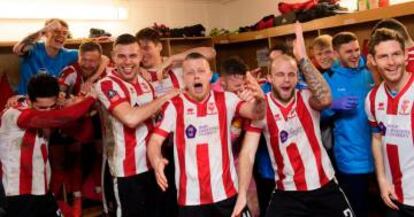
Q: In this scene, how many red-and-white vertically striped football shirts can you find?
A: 7